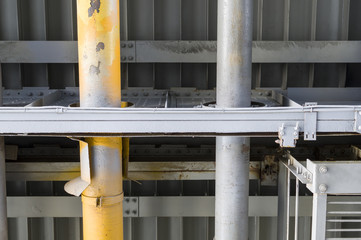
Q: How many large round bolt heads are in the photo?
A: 2